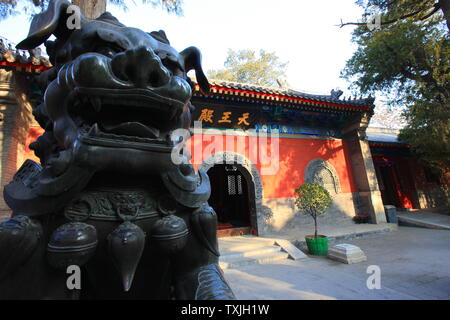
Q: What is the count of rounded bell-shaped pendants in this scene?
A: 2